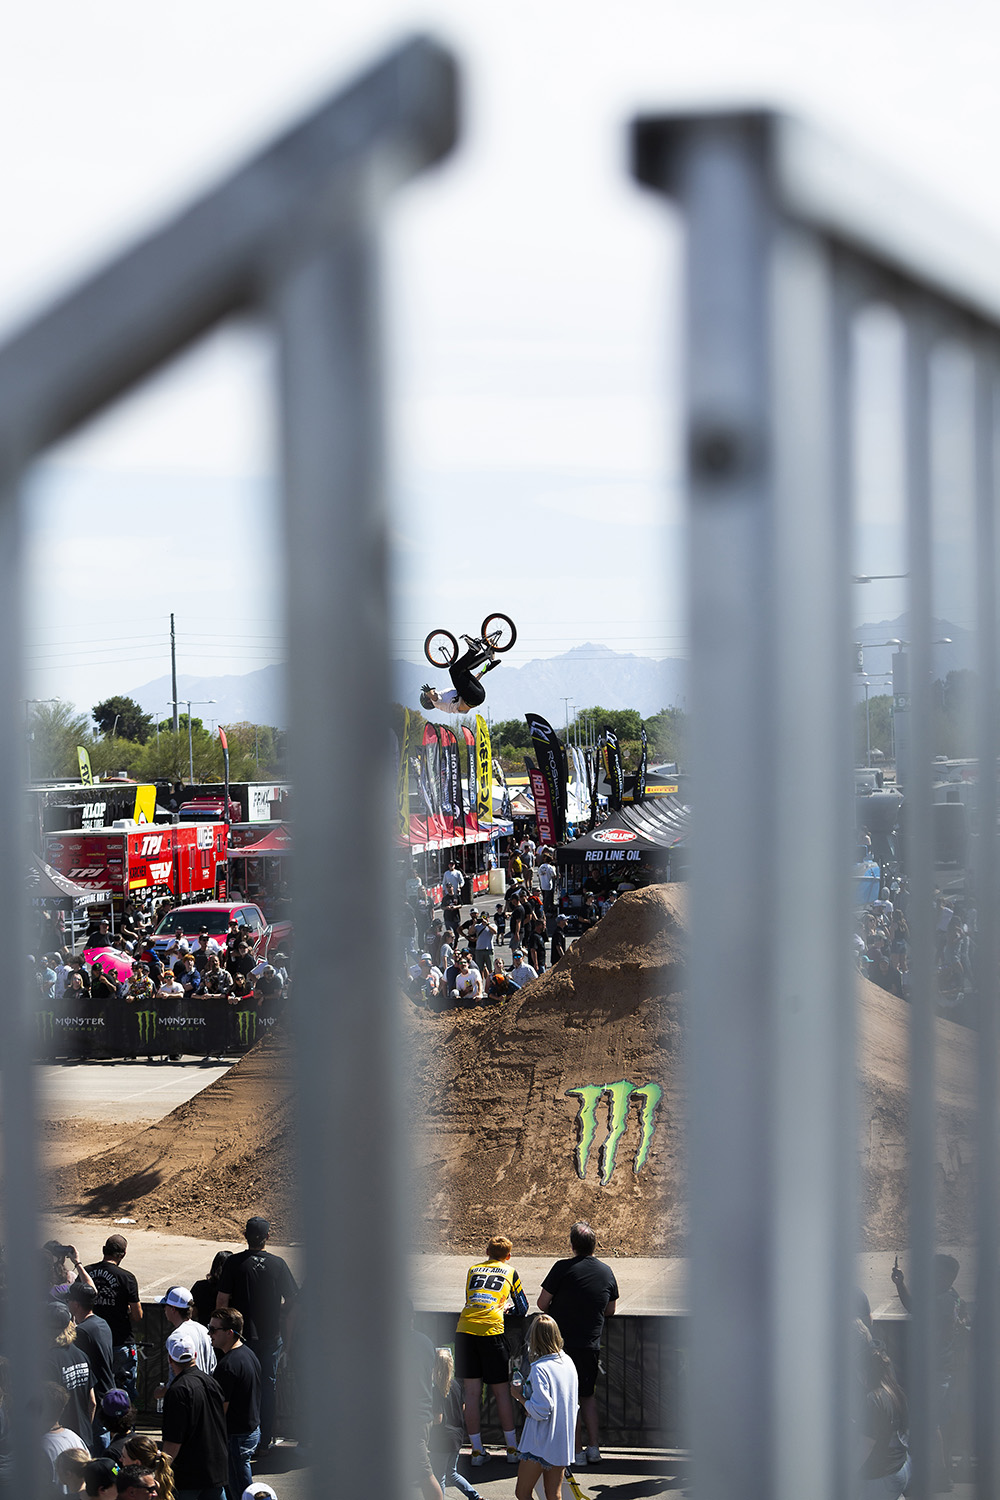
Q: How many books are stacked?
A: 0